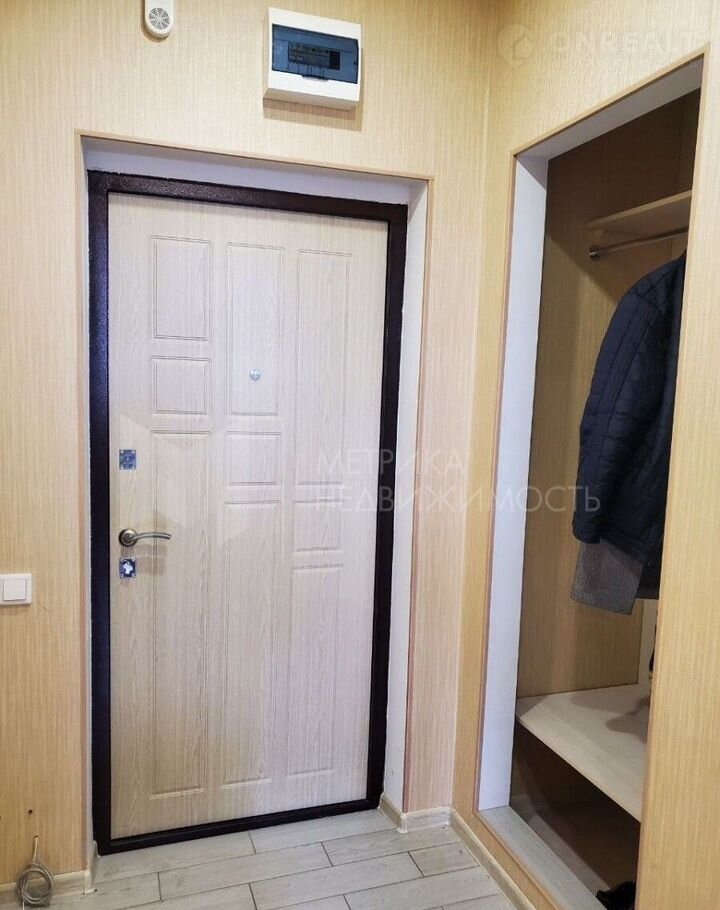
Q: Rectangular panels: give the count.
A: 9